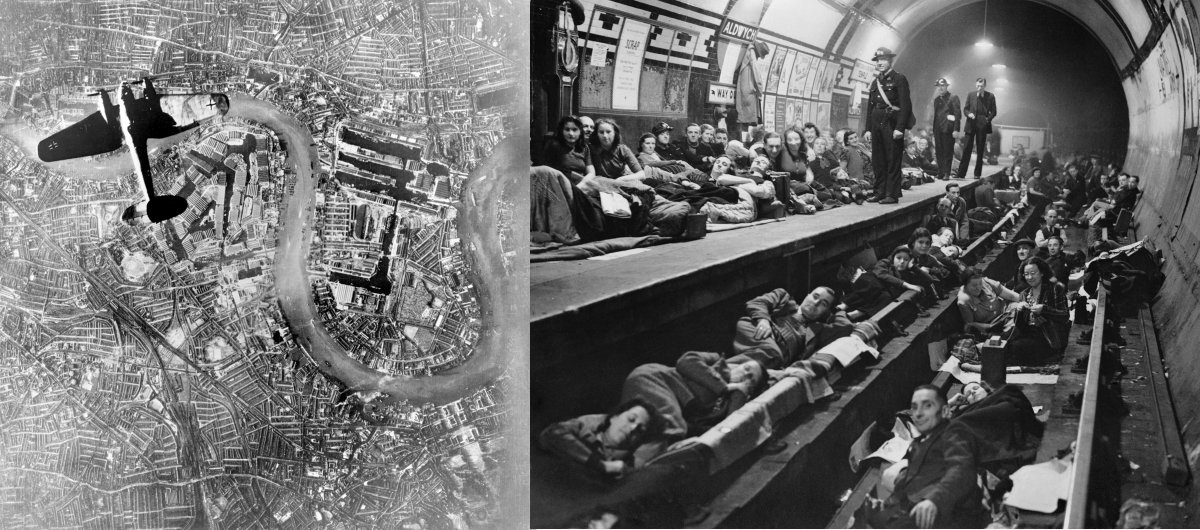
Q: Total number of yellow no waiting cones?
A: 0